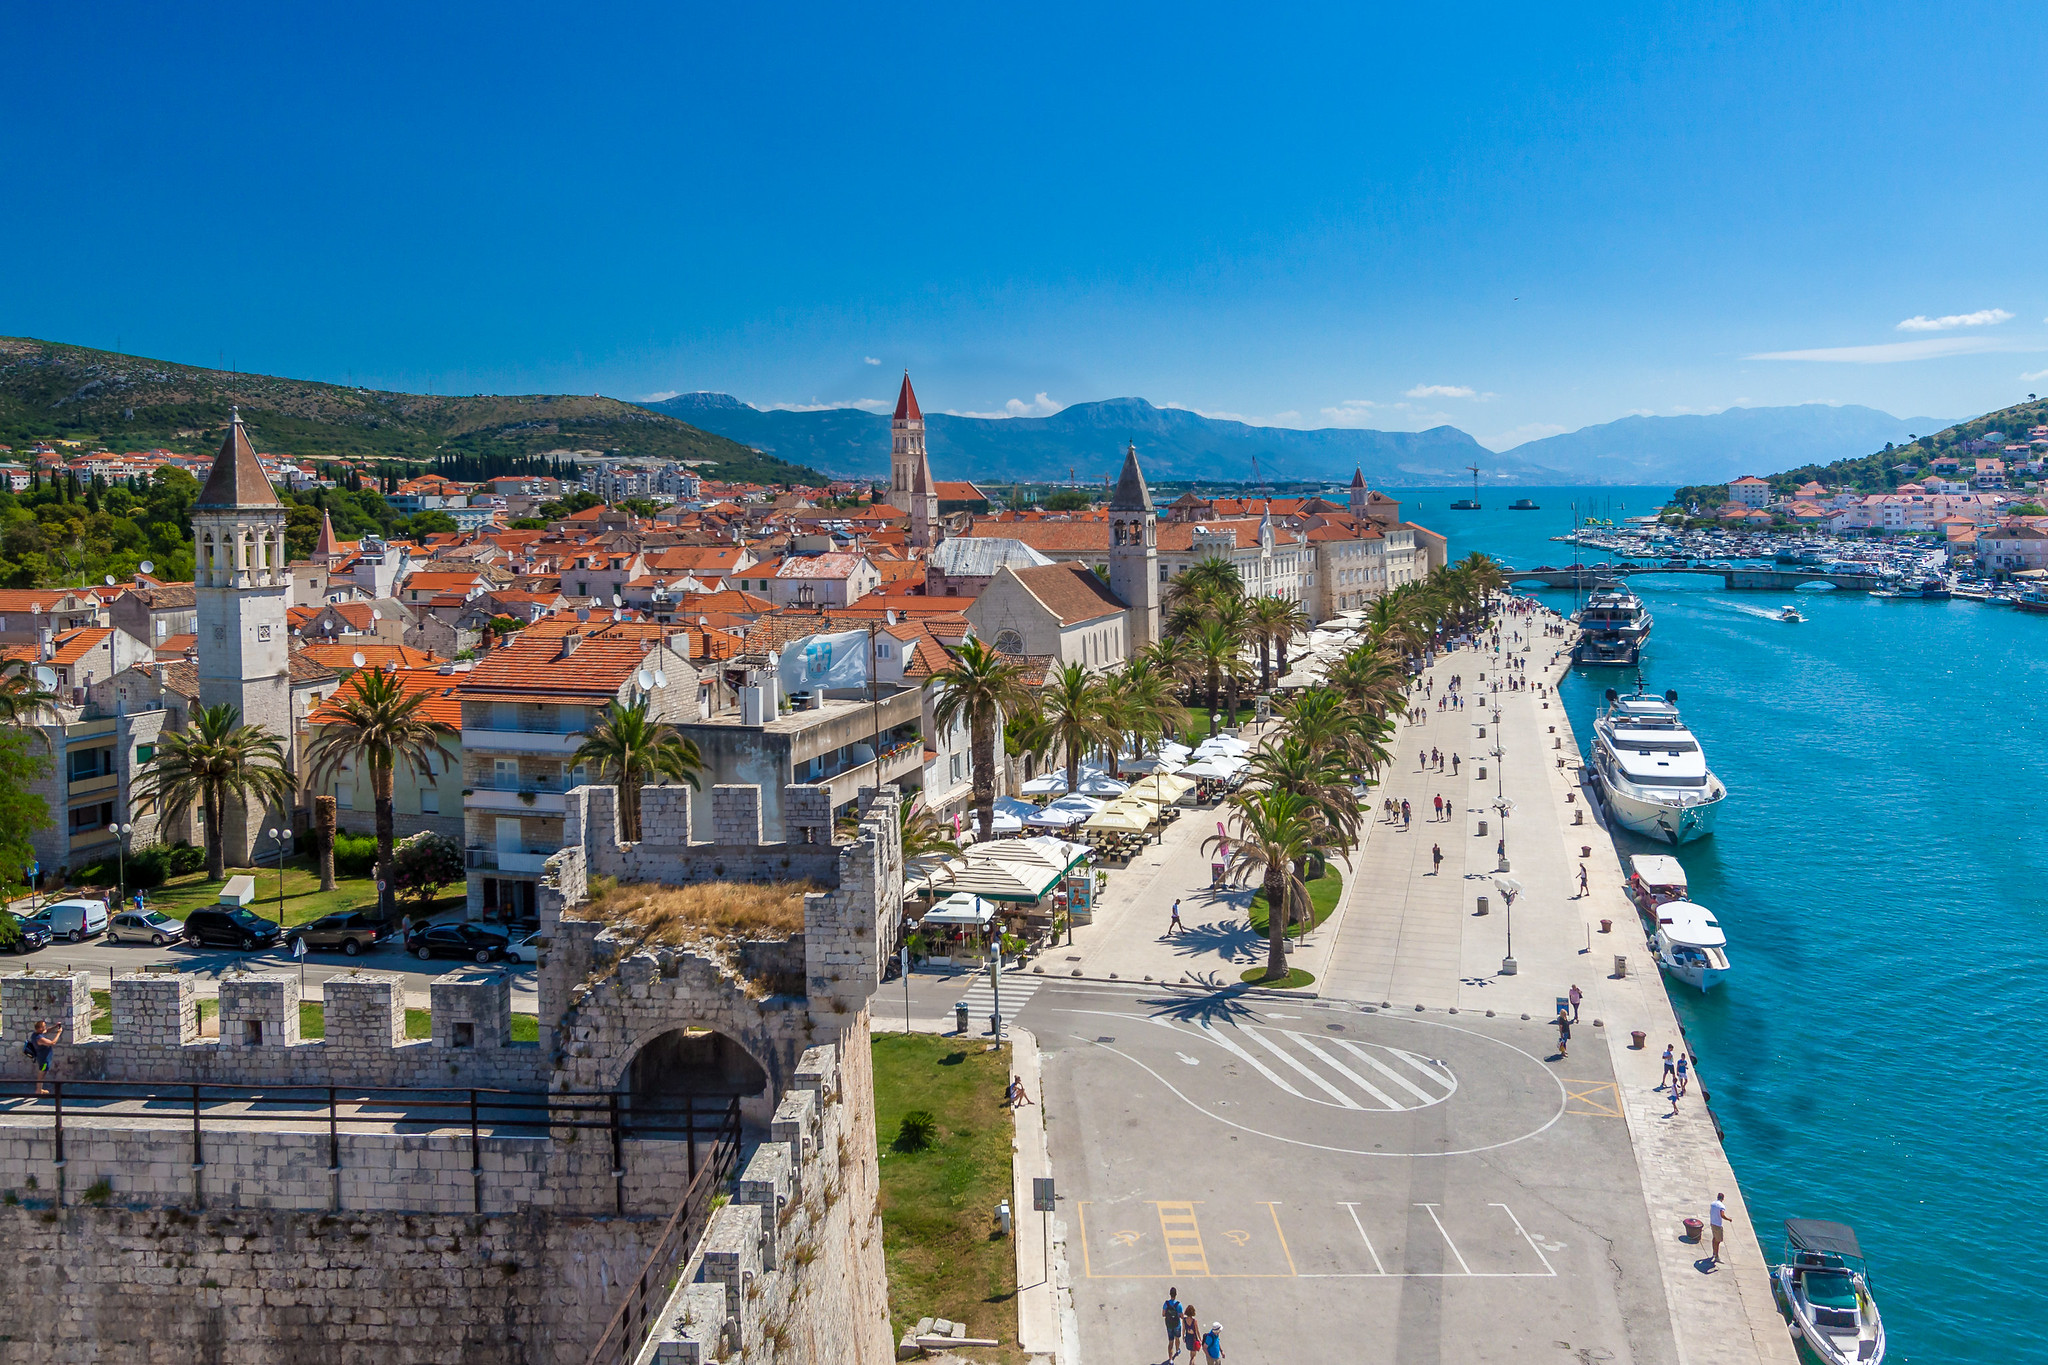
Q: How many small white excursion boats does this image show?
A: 2